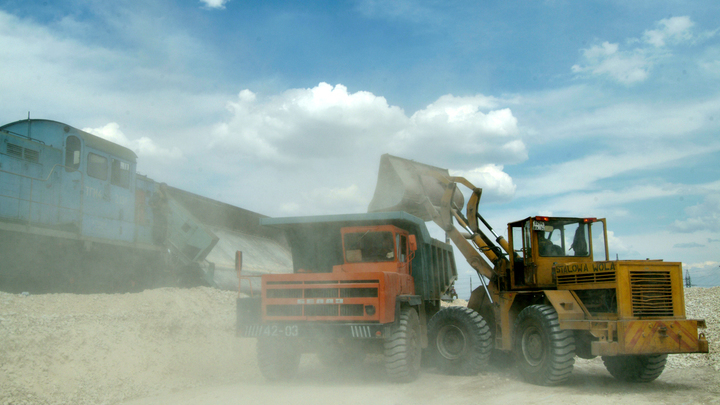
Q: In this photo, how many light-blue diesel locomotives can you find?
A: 1